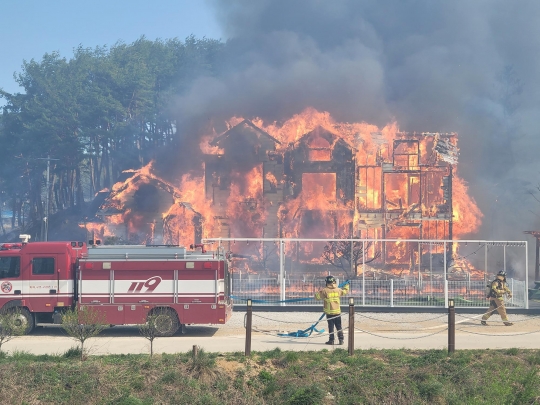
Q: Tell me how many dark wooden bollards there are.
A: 3